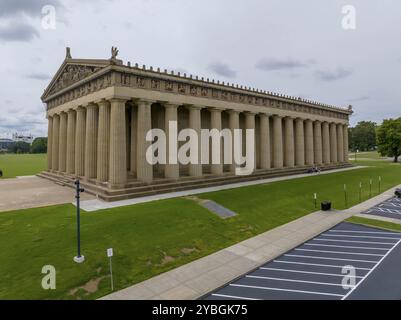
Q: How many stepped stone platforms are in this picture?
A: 1